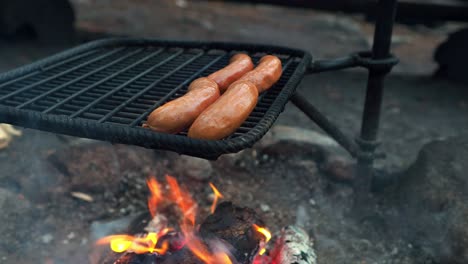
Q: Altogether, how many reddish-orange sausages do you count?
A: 4